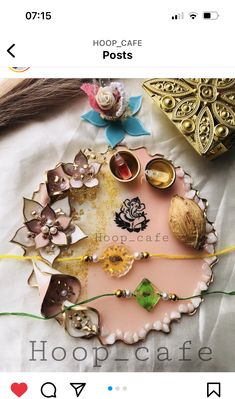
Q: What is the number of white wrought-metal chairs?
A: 0